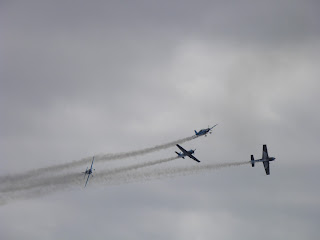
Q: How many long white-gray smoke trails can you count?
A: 3